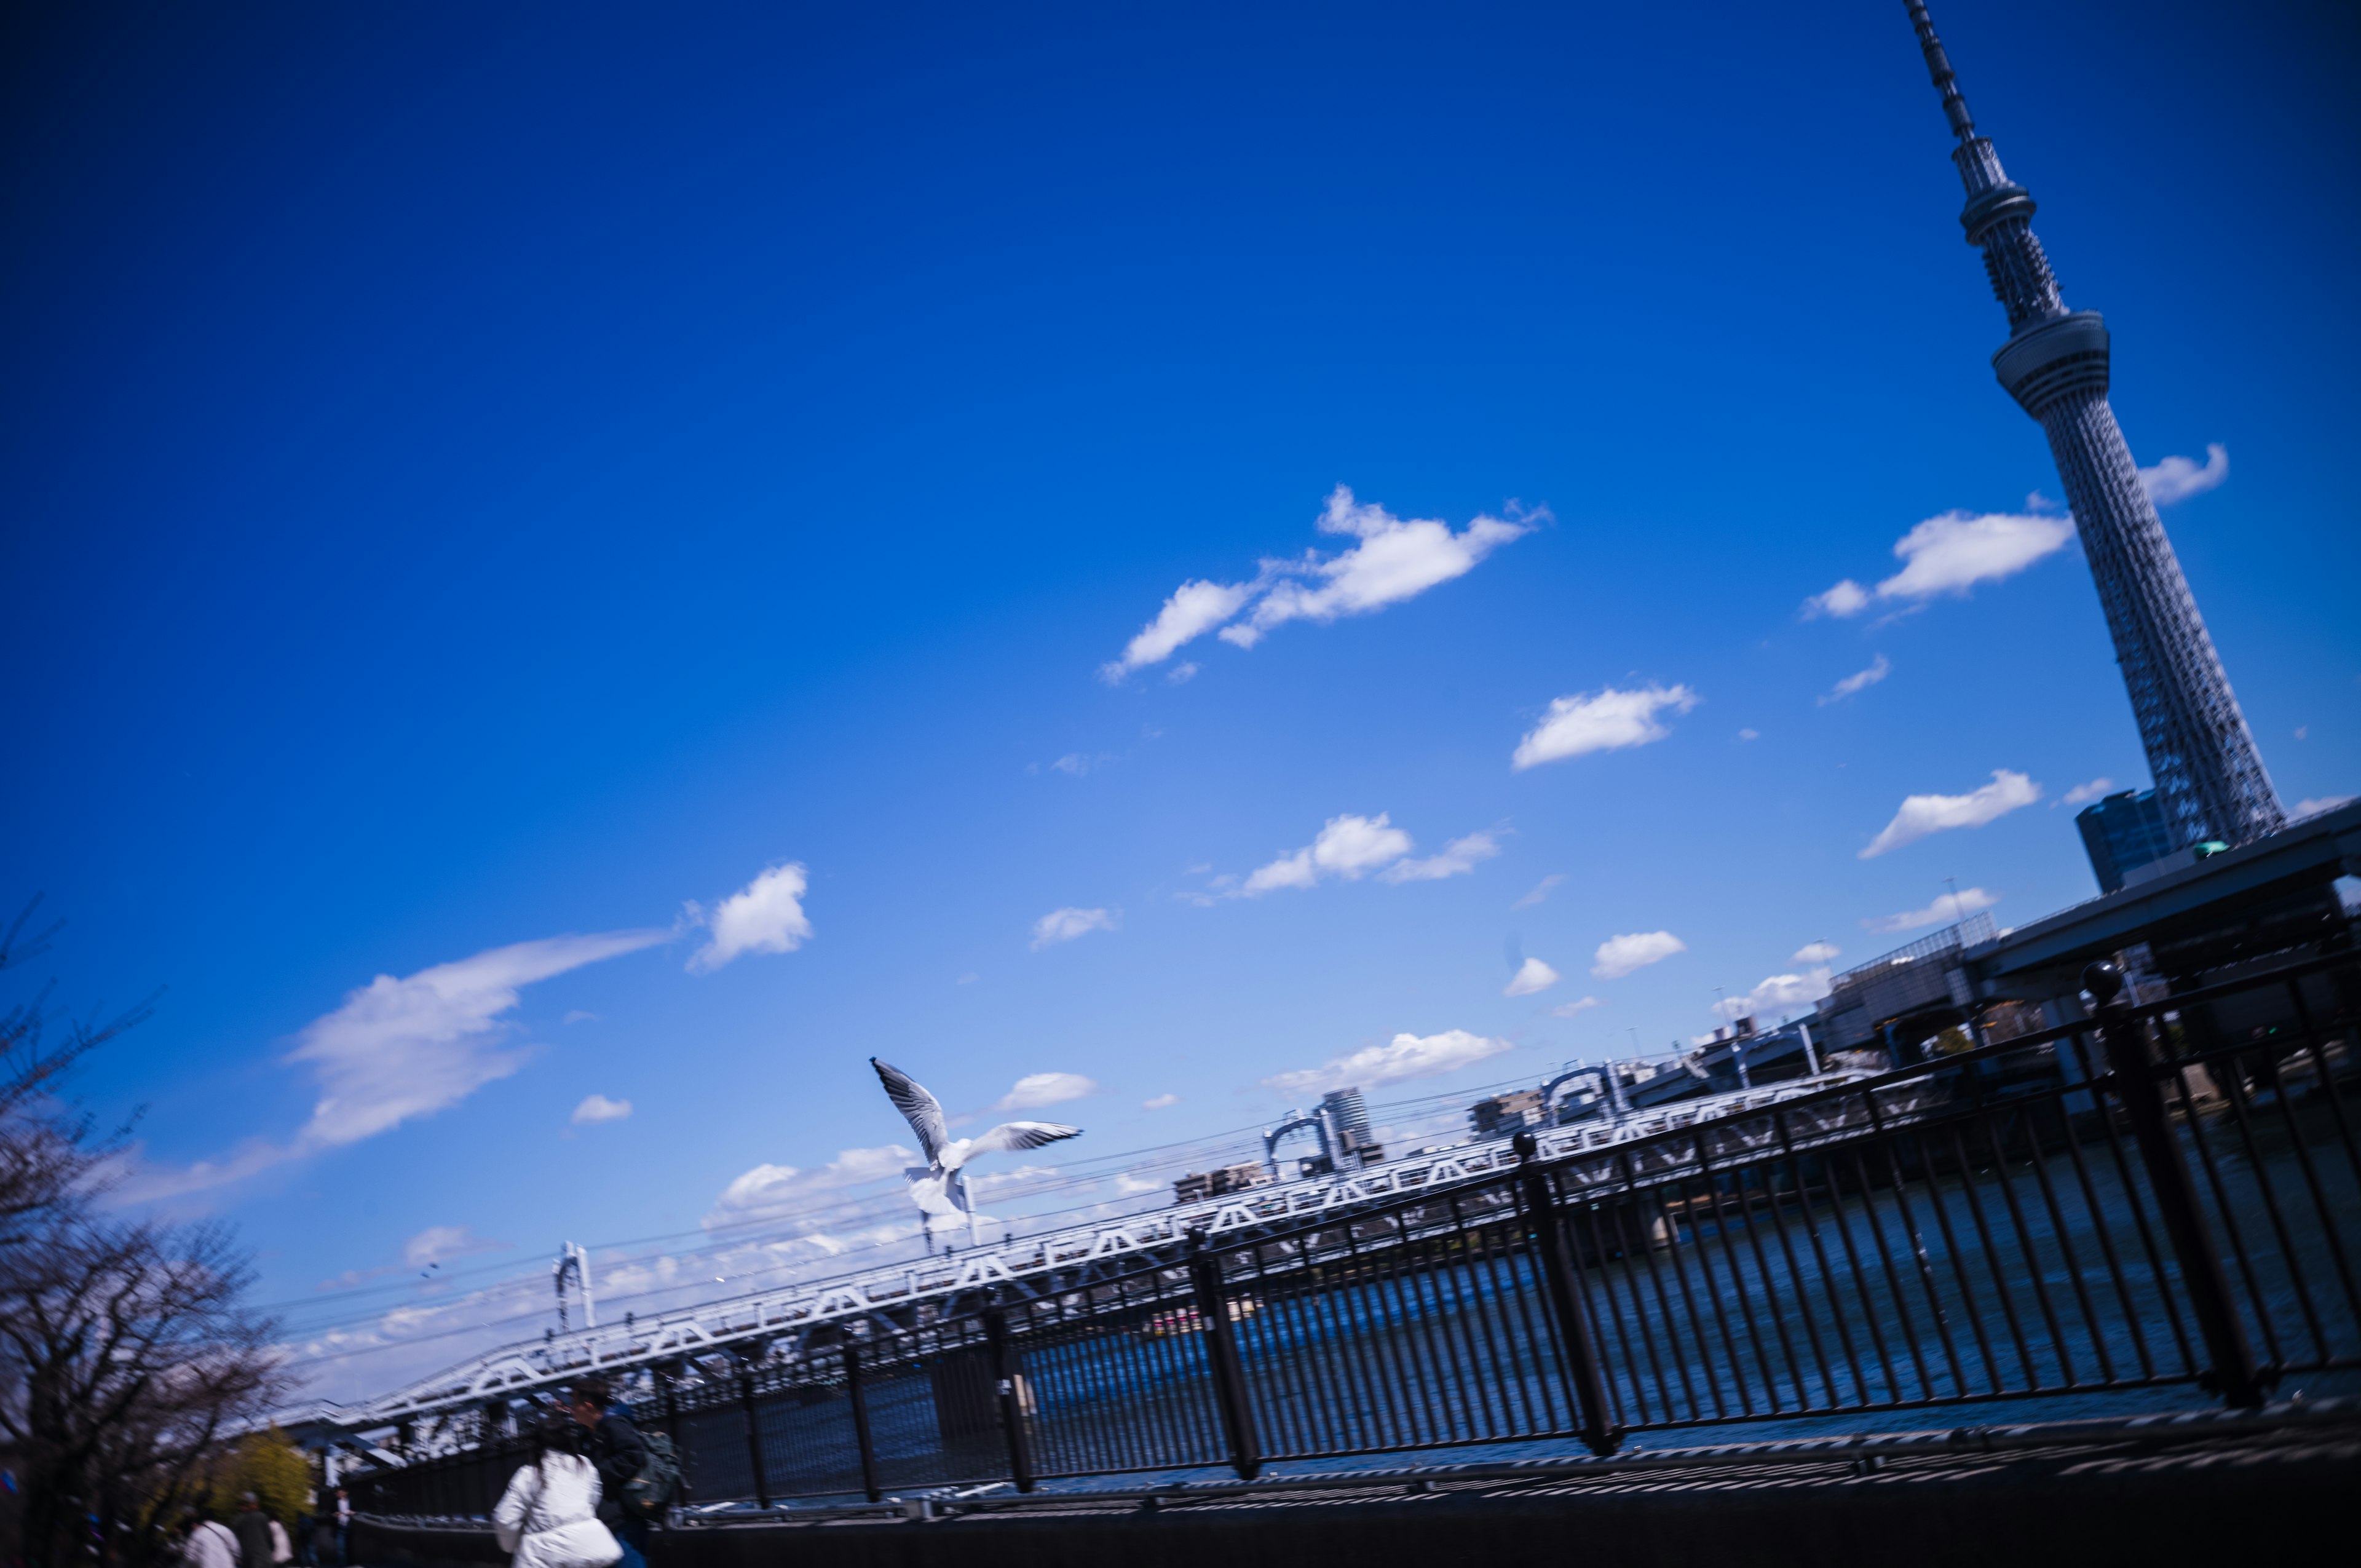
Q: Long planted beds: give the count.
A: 0